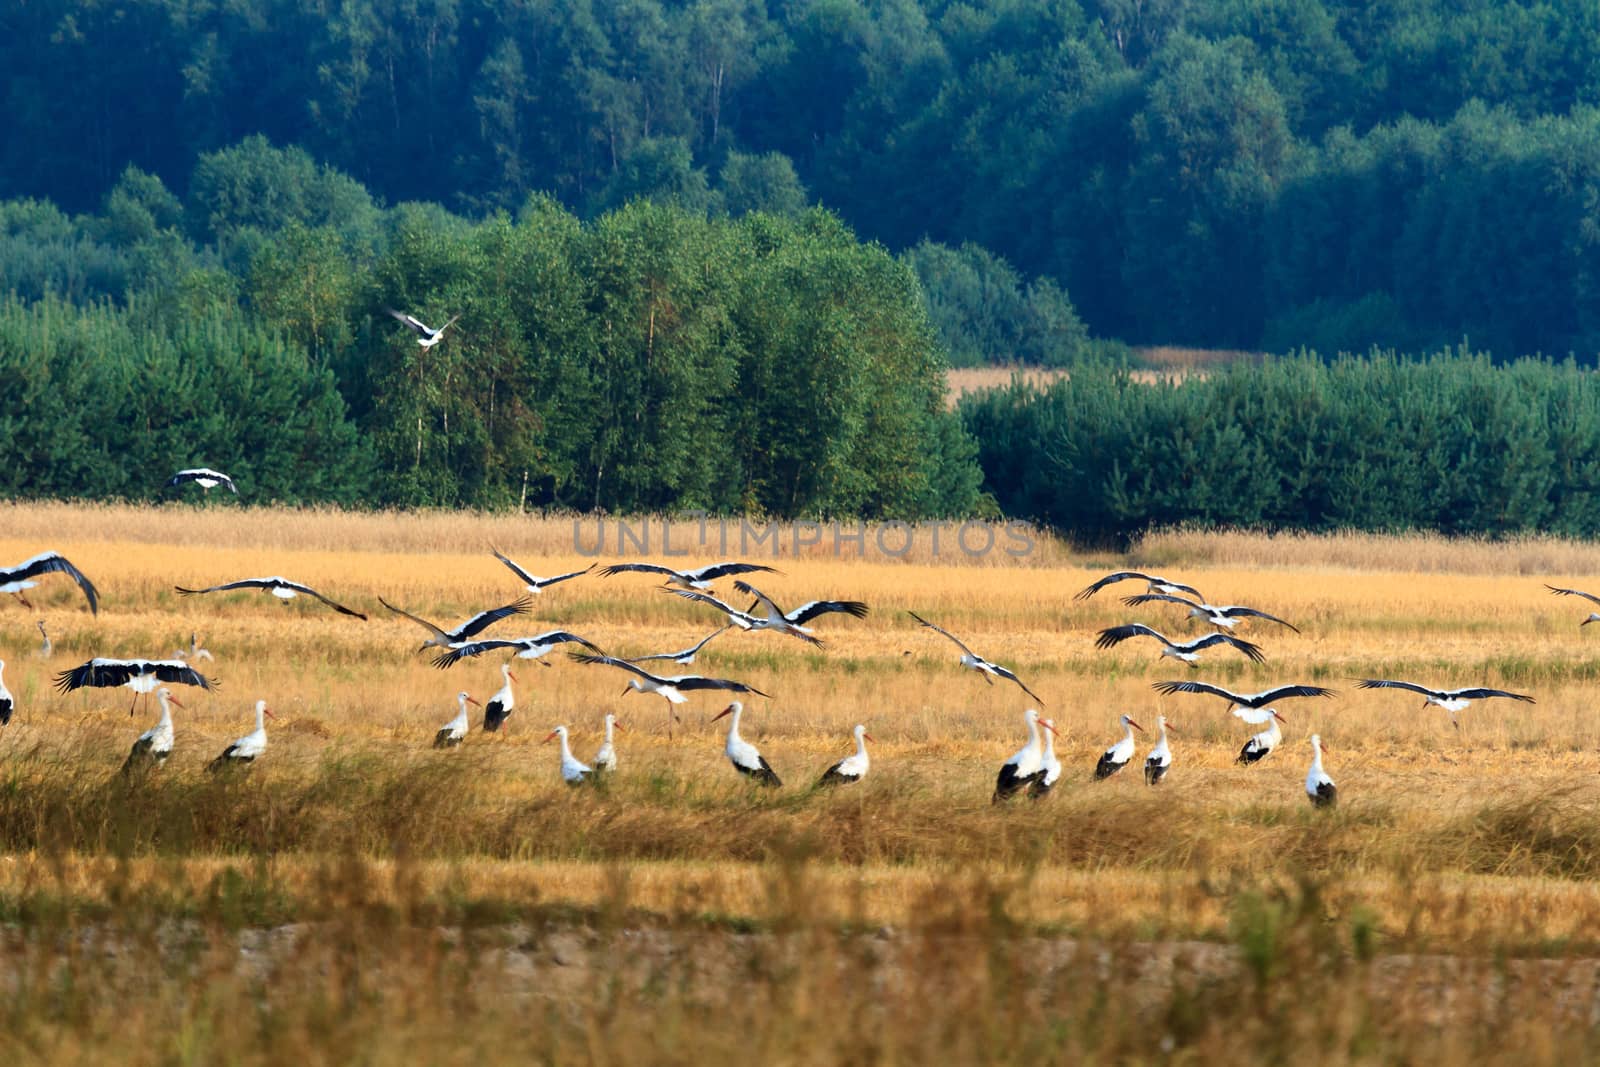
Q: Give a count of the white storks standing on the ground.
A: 15